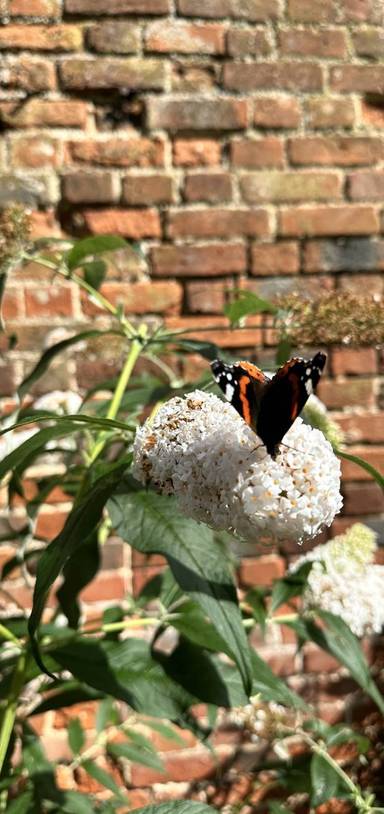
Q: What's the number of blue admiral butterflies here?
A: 0